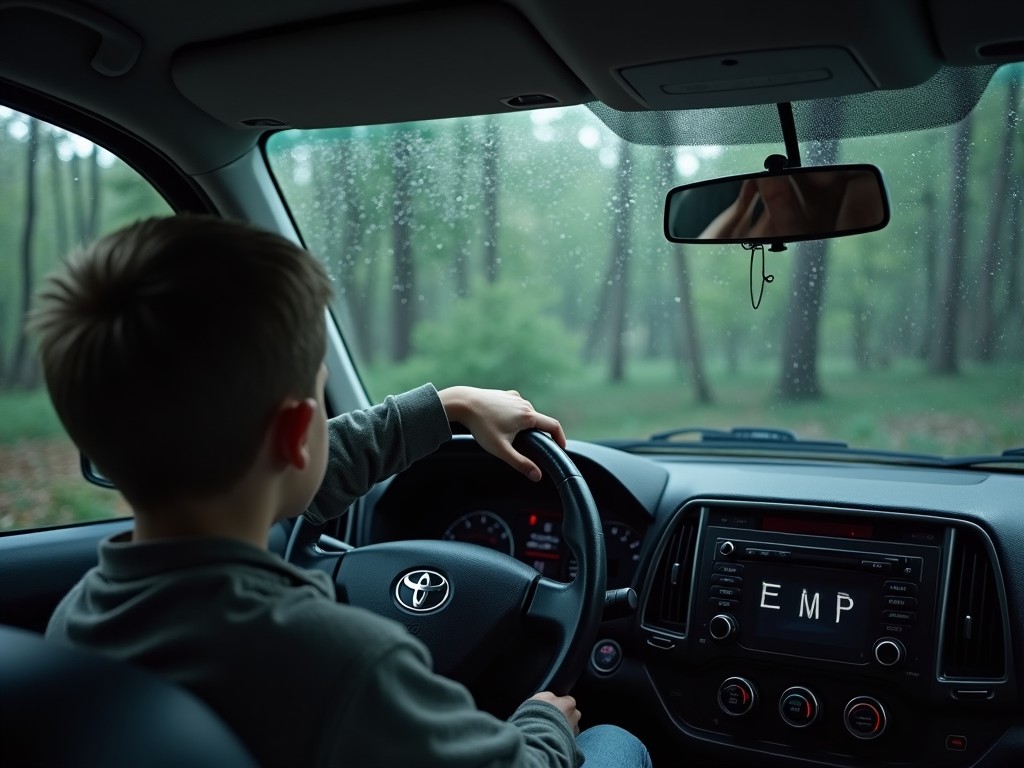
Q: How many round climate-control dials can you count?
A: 3